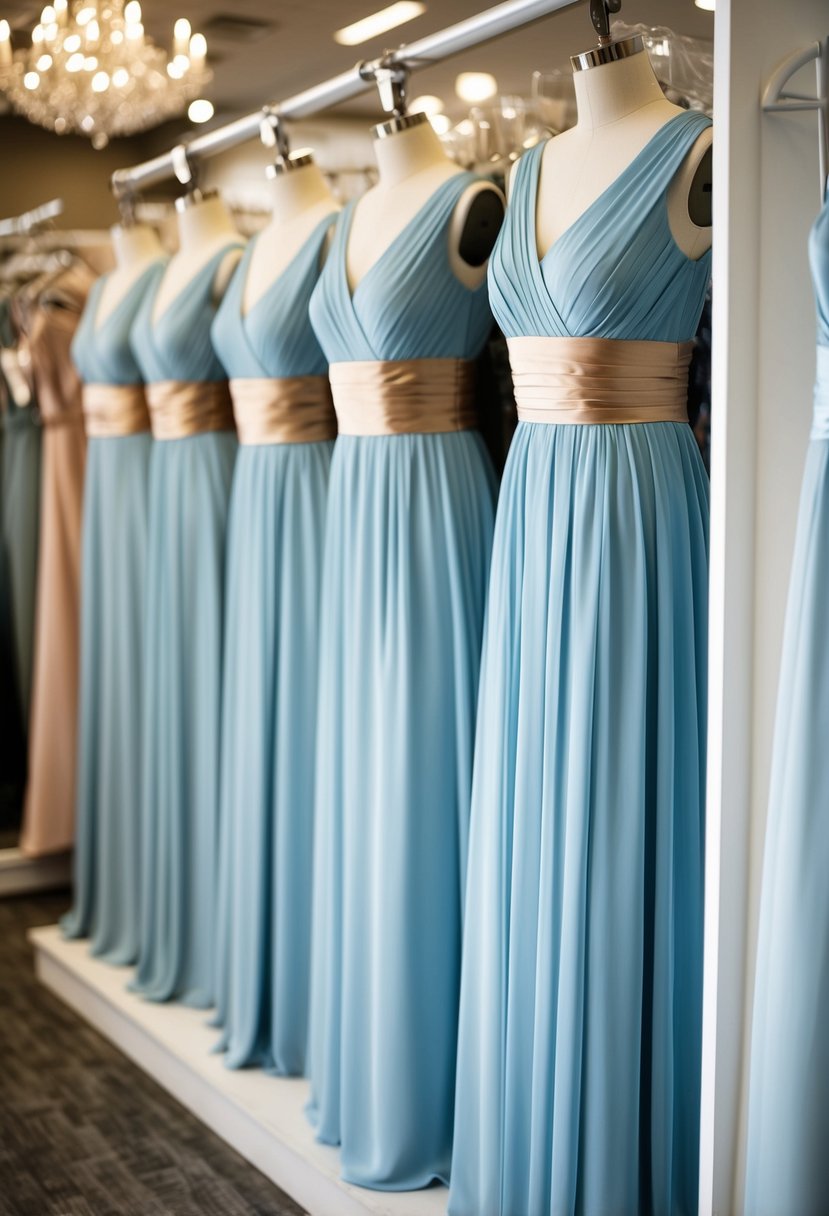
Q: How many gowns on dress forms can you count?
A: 5